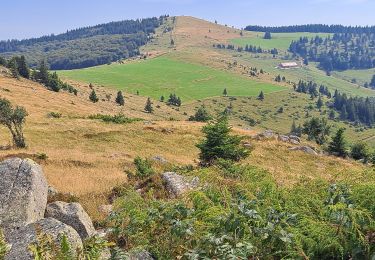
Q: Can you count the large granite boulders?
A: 3